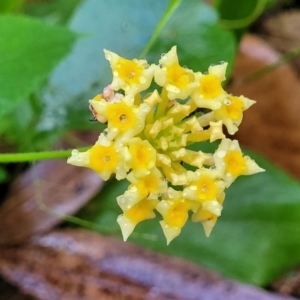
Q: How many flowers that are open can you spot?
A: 13